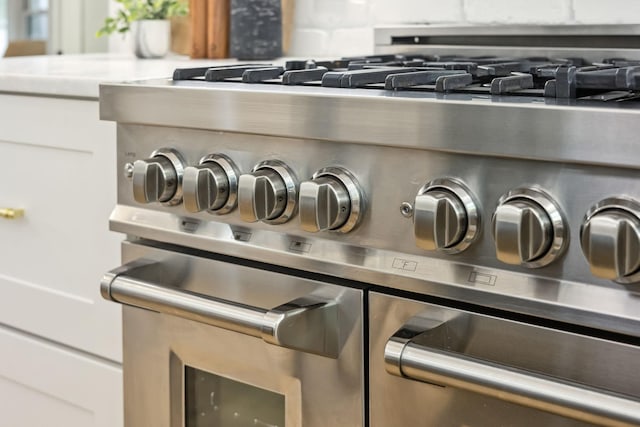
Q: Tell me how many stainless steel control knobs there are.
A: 7